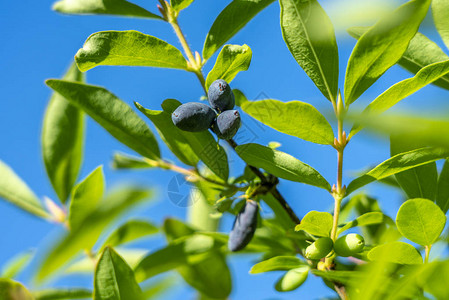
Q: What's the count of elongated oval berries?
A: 7